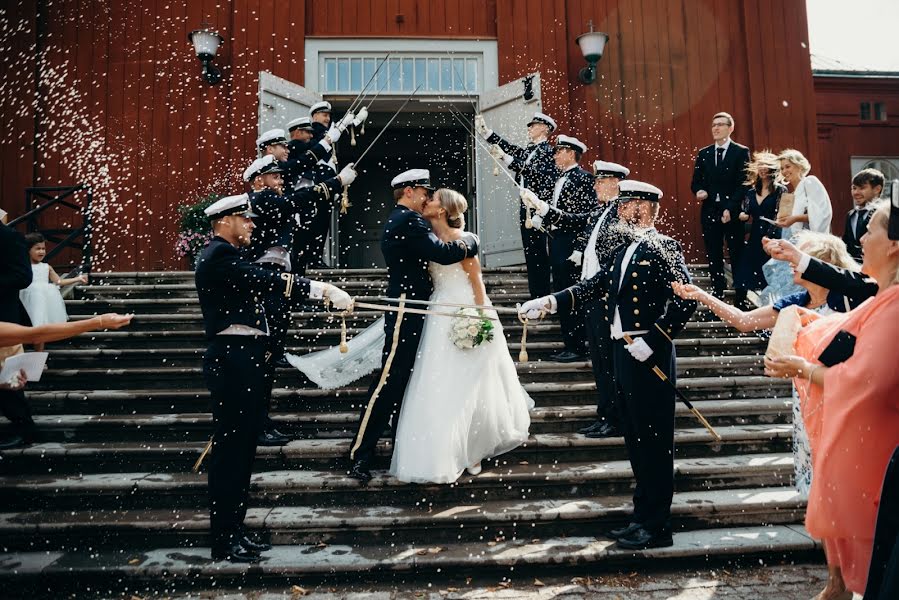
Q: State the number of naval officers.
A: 10